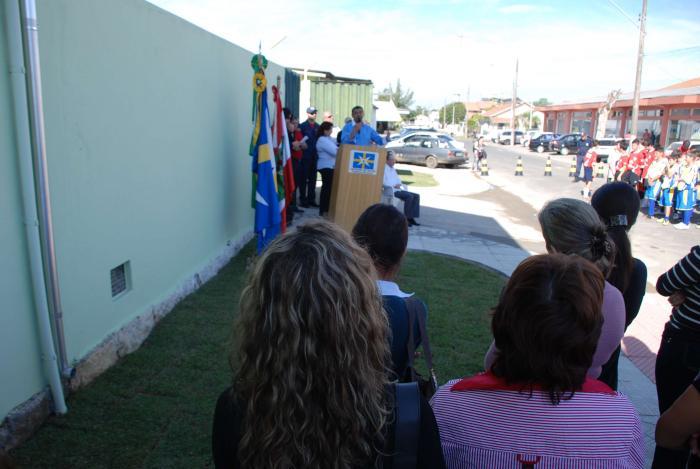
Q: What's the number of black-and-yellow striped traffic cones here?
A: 5